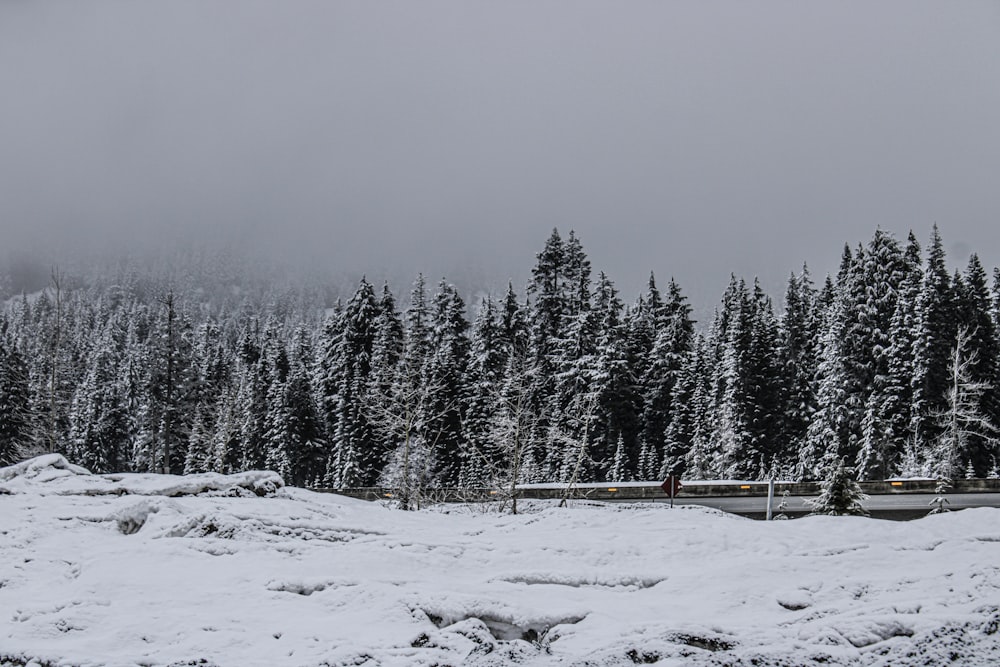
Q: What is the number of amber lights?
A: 5